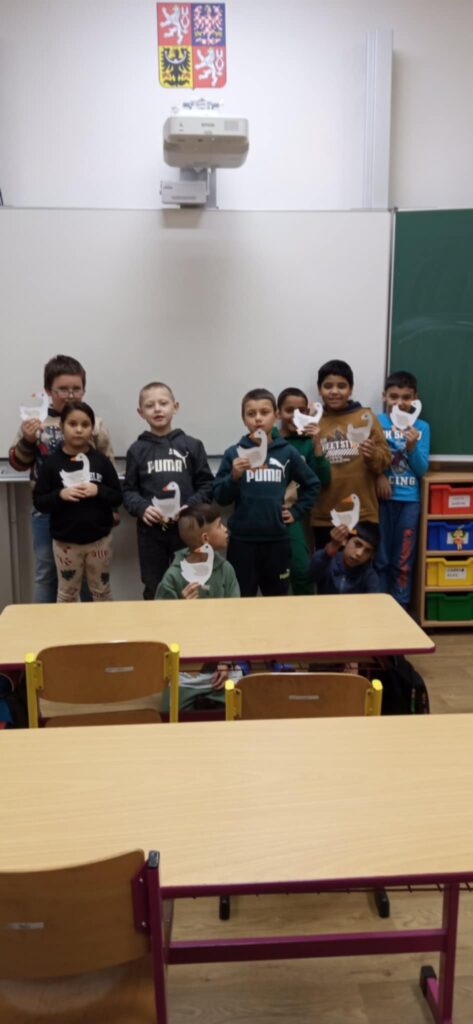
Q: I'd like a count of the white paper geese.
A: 9